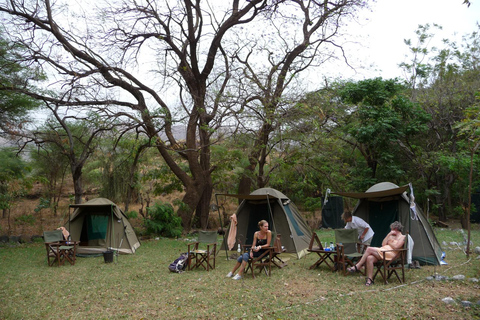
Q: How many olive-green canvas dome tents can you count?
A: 3